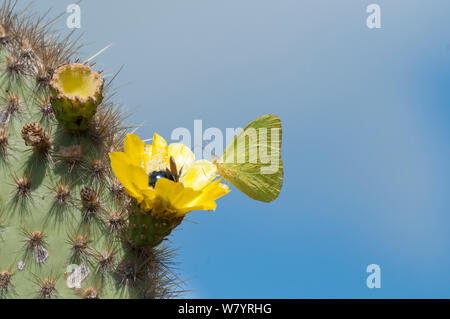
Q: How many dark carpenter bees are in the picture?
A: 1